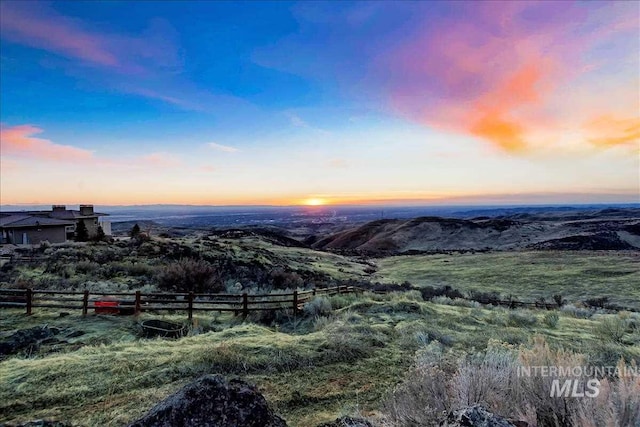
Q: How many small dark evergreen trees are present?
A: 3